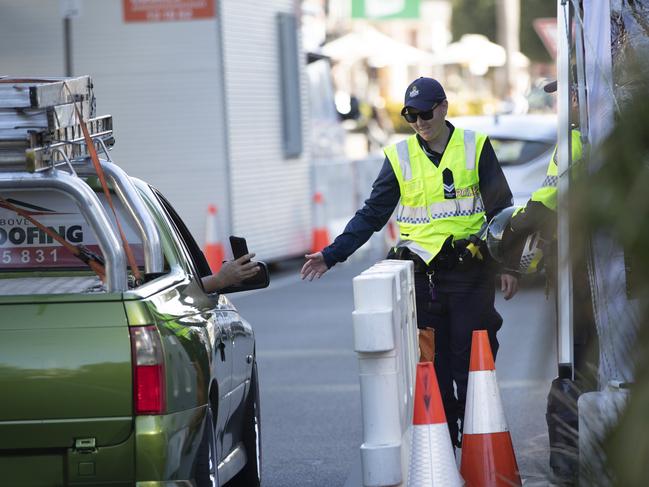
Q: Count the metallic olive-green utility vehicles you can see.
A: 1